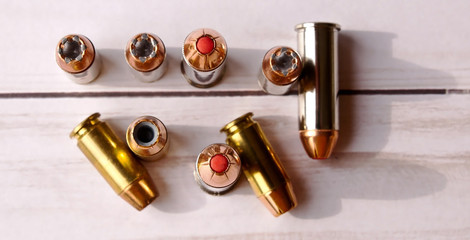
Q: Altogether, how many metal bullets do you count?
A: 9